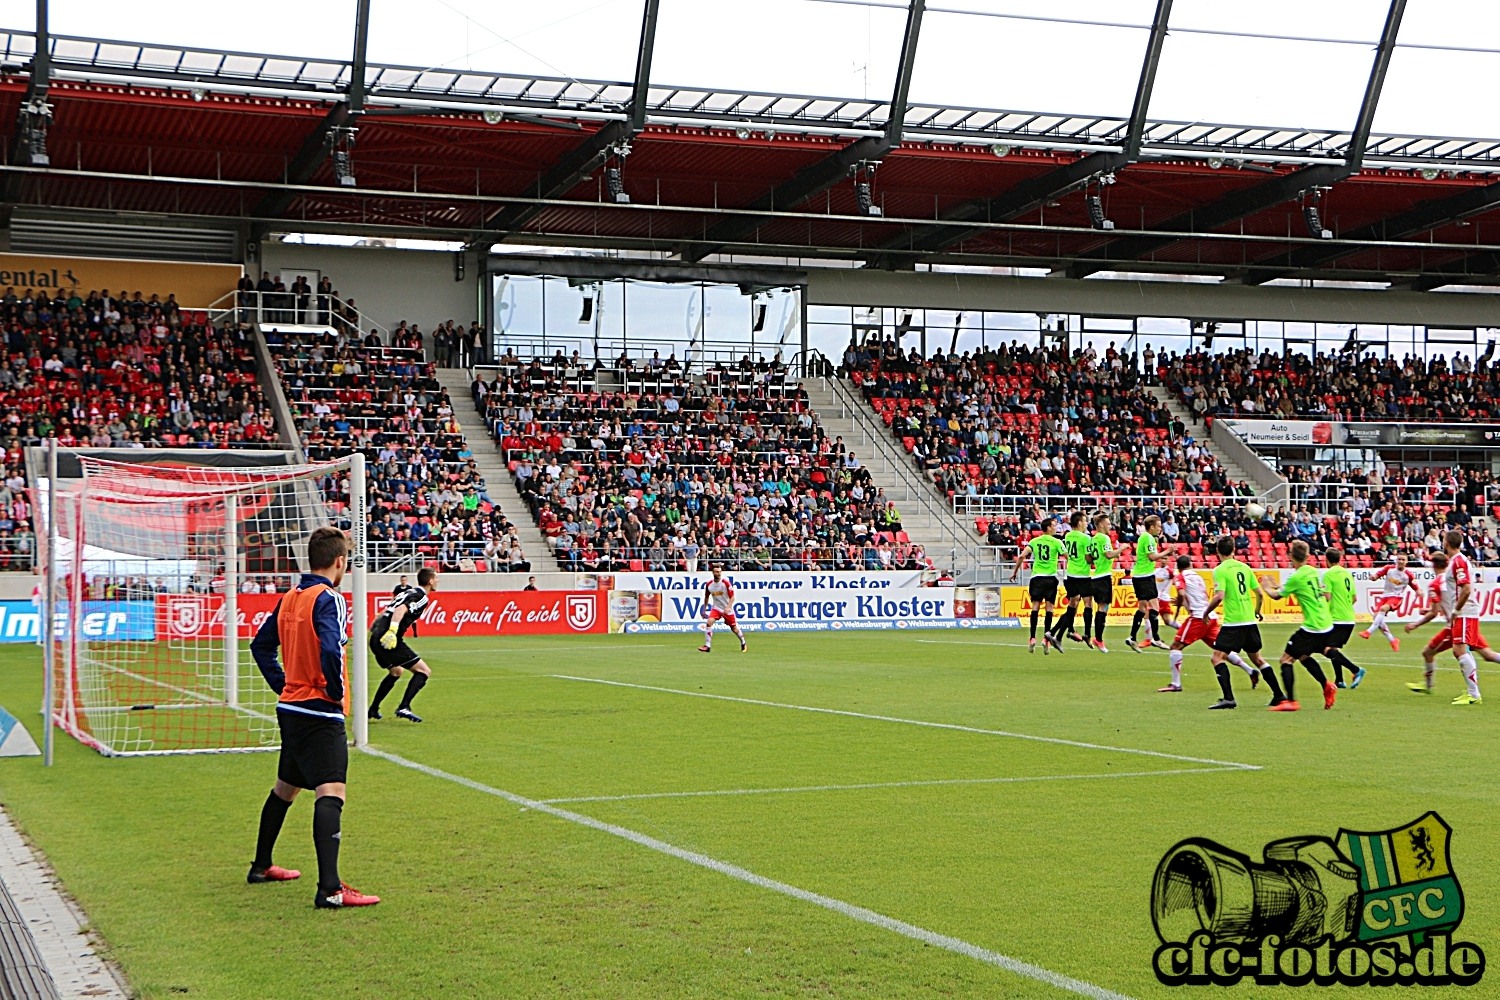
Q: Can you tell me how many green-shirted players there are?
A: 7